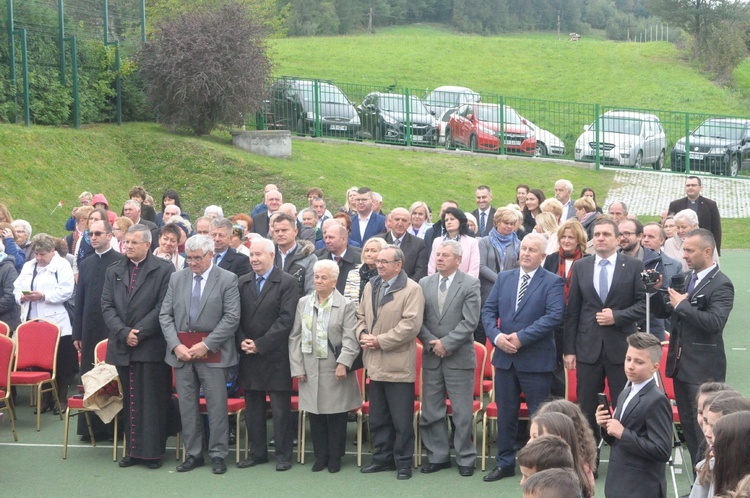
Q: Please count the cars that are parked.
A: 7